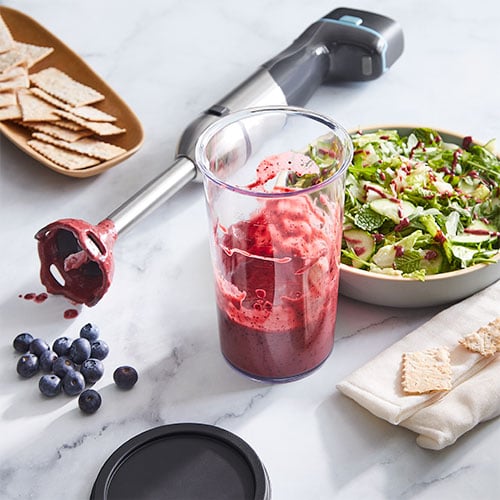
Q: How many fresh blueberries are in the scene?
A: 14